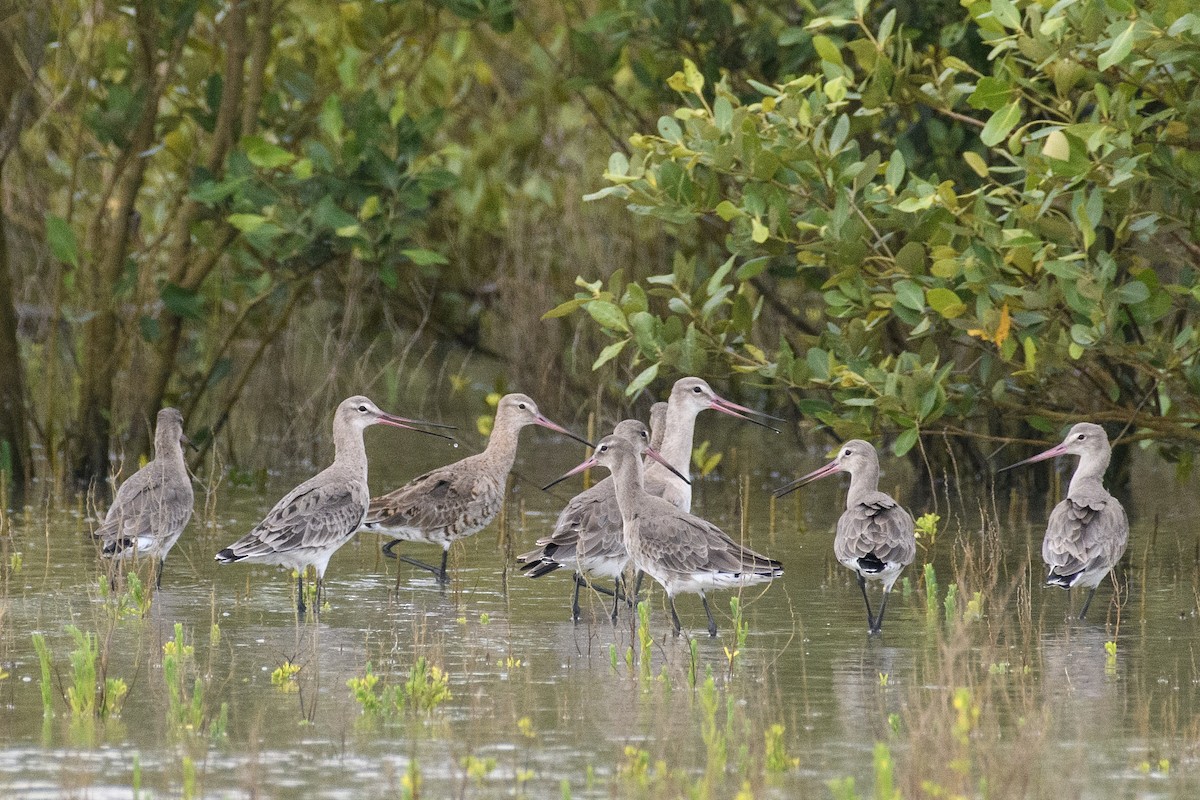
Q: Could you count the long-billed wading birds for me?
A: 9